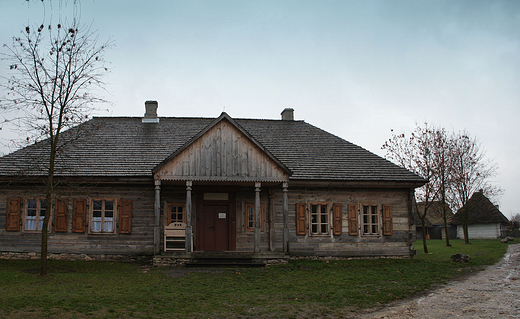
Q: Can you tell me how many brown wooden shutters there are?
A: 8